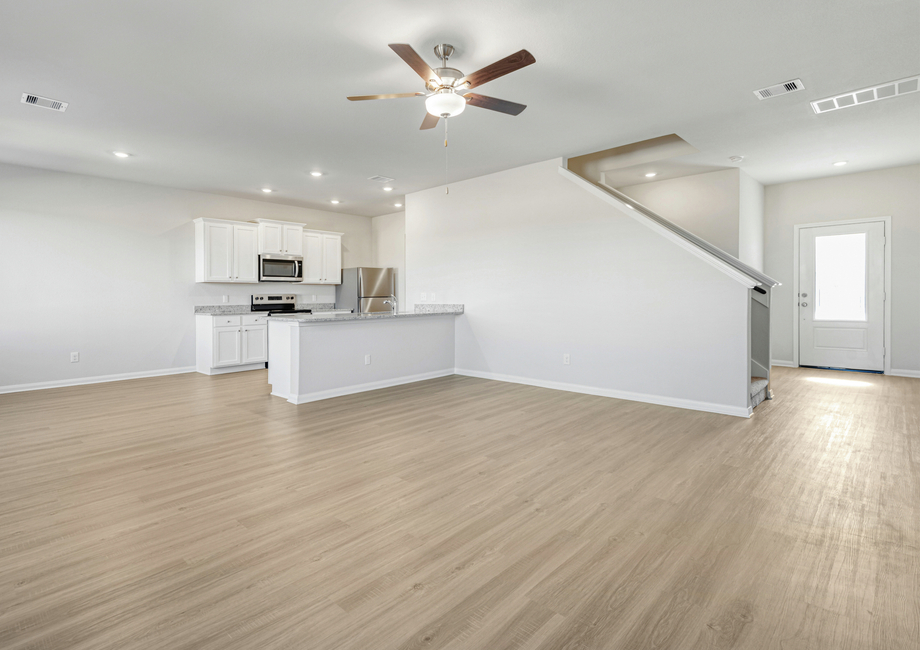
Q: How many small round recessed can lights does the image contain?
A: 8